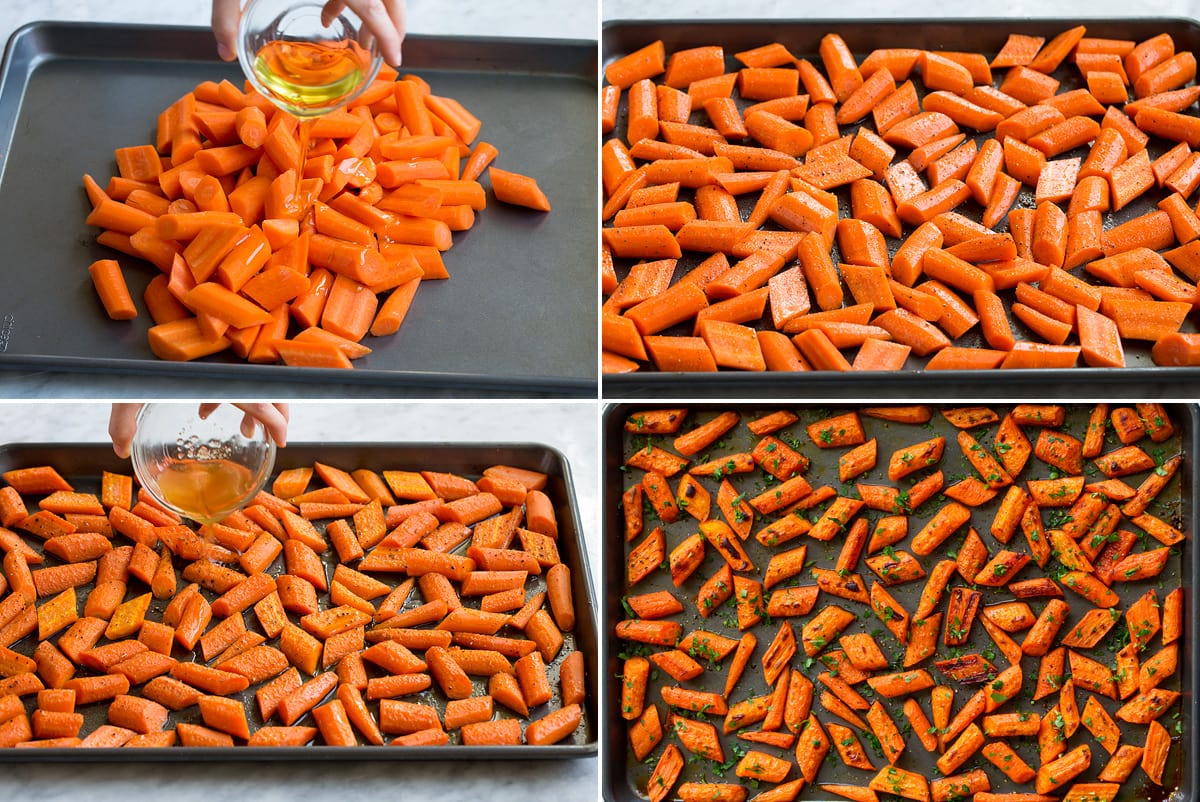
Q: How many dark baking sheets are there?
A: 4